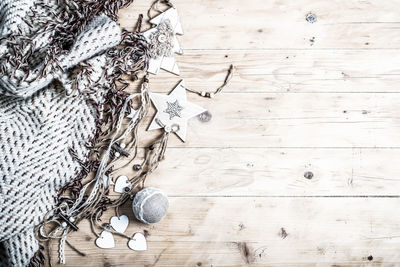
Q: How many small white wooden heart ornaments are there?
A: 4